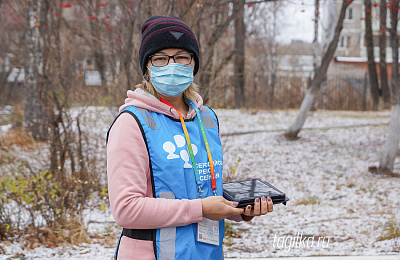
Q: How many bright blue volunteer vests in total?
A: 1